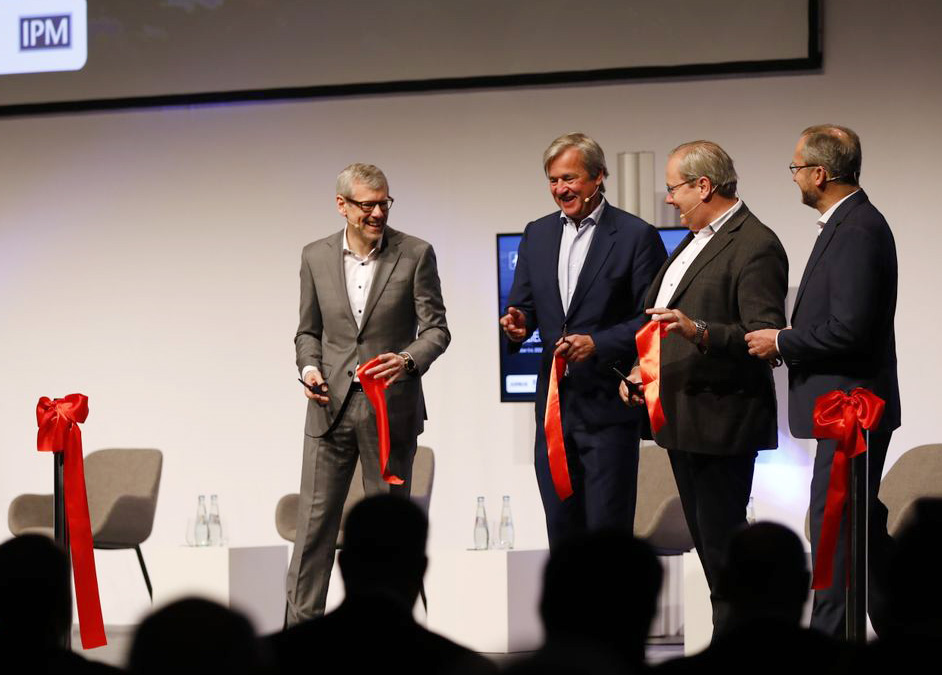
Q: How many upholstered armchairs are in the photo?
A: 4